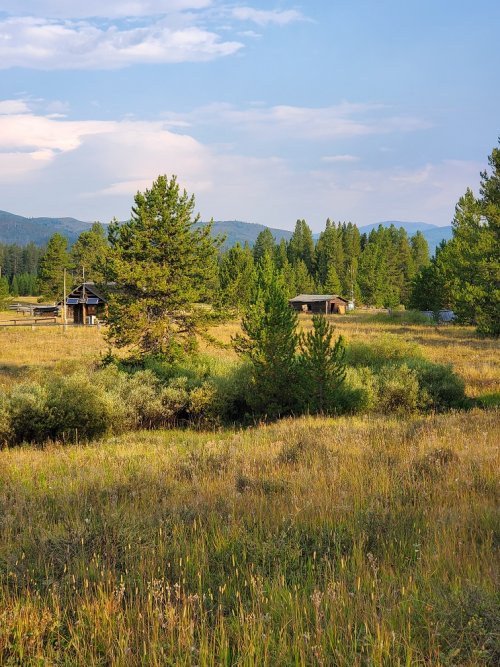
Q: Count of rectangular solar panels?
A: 2